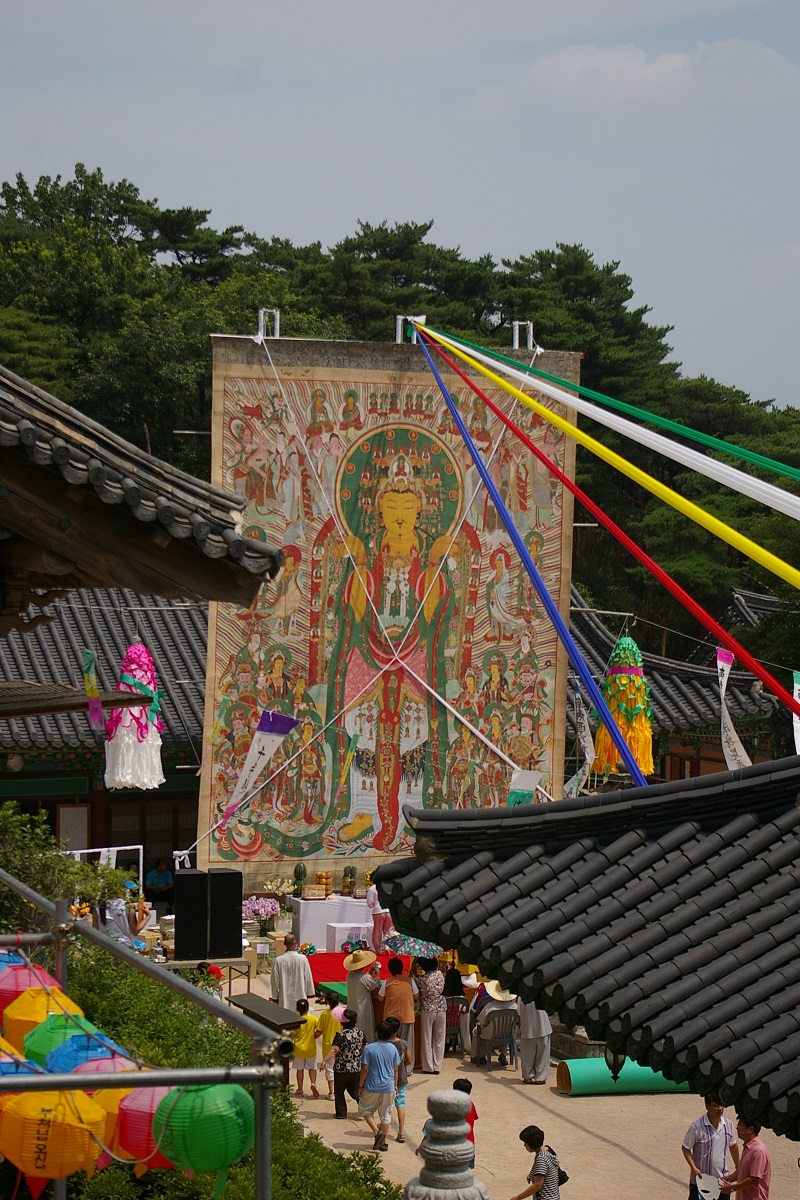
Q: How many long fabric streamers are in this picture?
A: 5